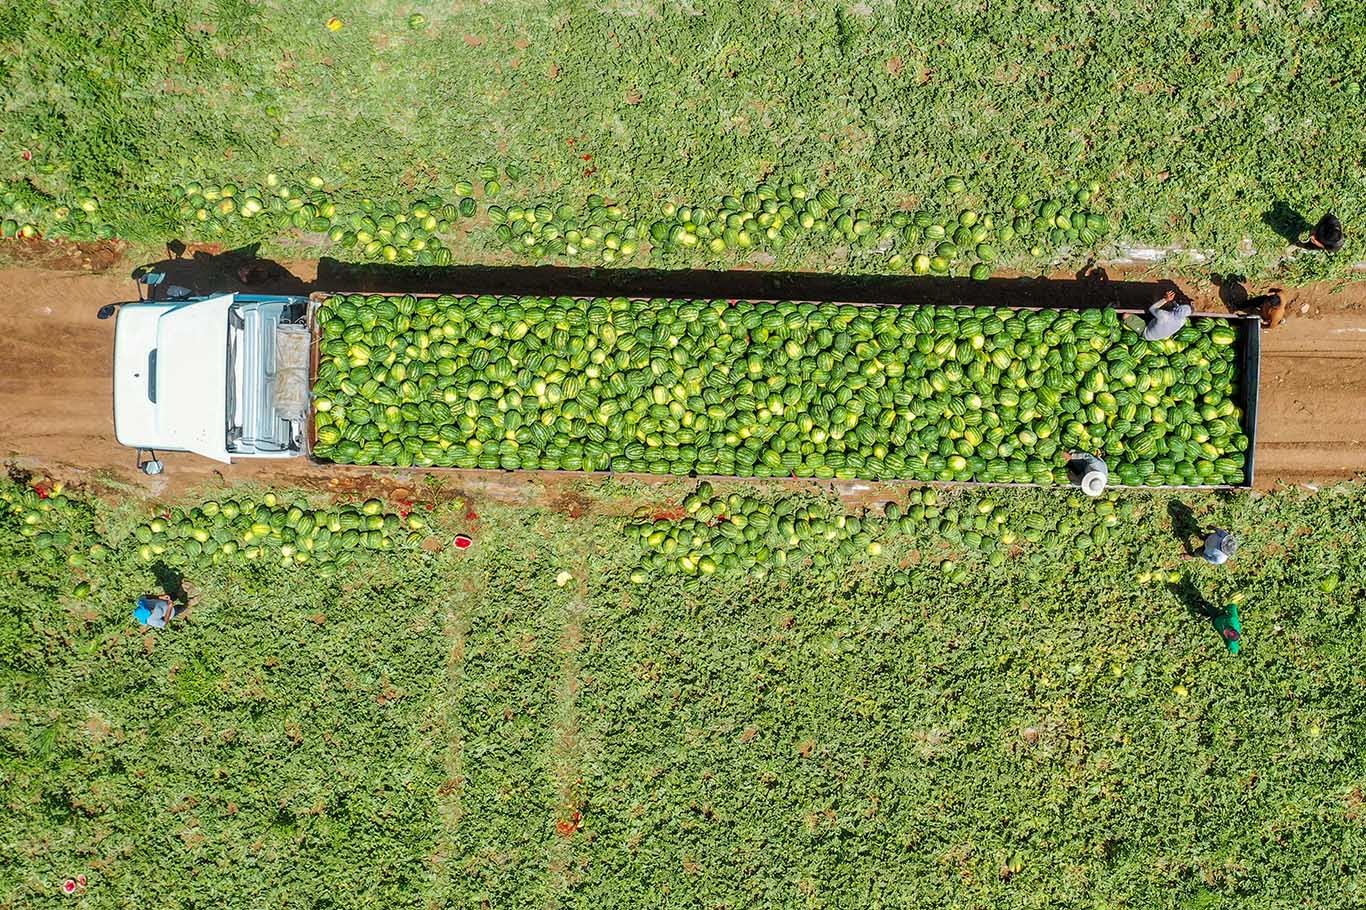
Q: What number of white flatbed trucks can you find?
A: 1